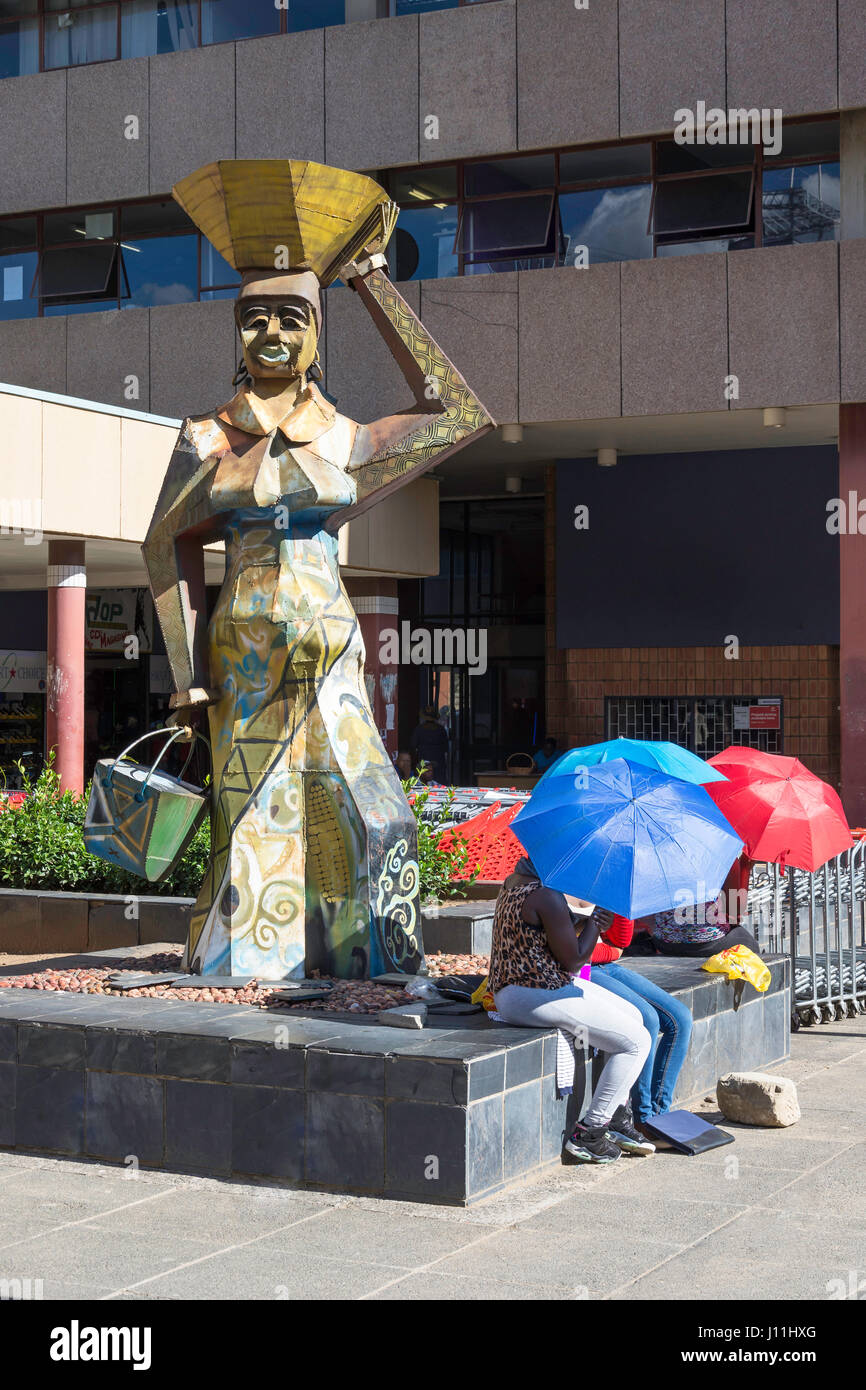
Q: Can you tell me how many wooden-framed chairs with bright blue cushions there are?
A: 0